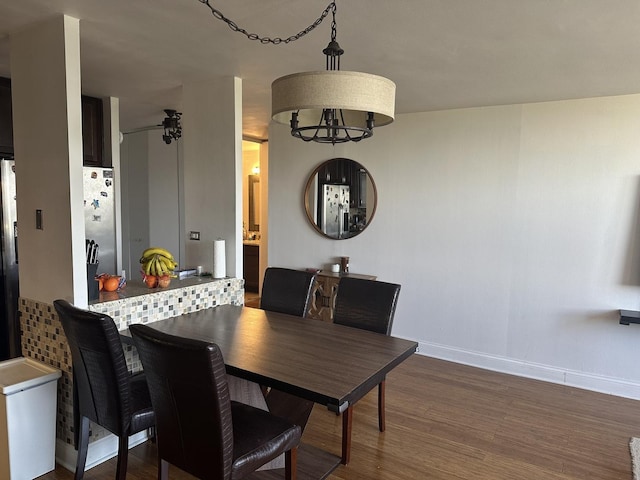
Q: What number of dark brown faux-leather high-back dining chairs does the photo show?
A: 4